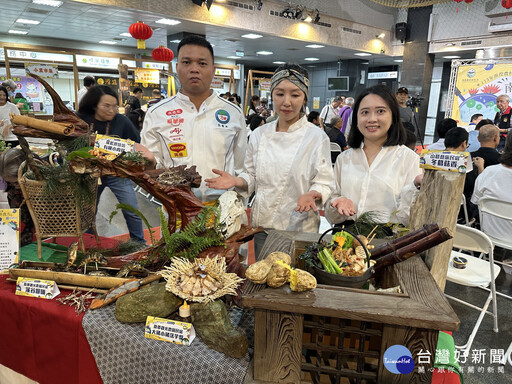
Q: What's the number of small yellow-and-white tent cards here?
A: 4